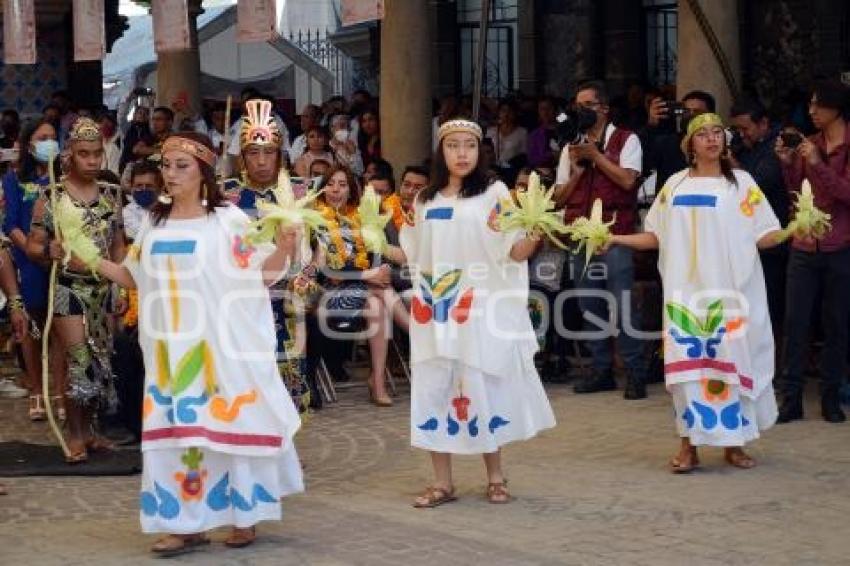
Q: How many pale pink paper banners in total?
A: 5